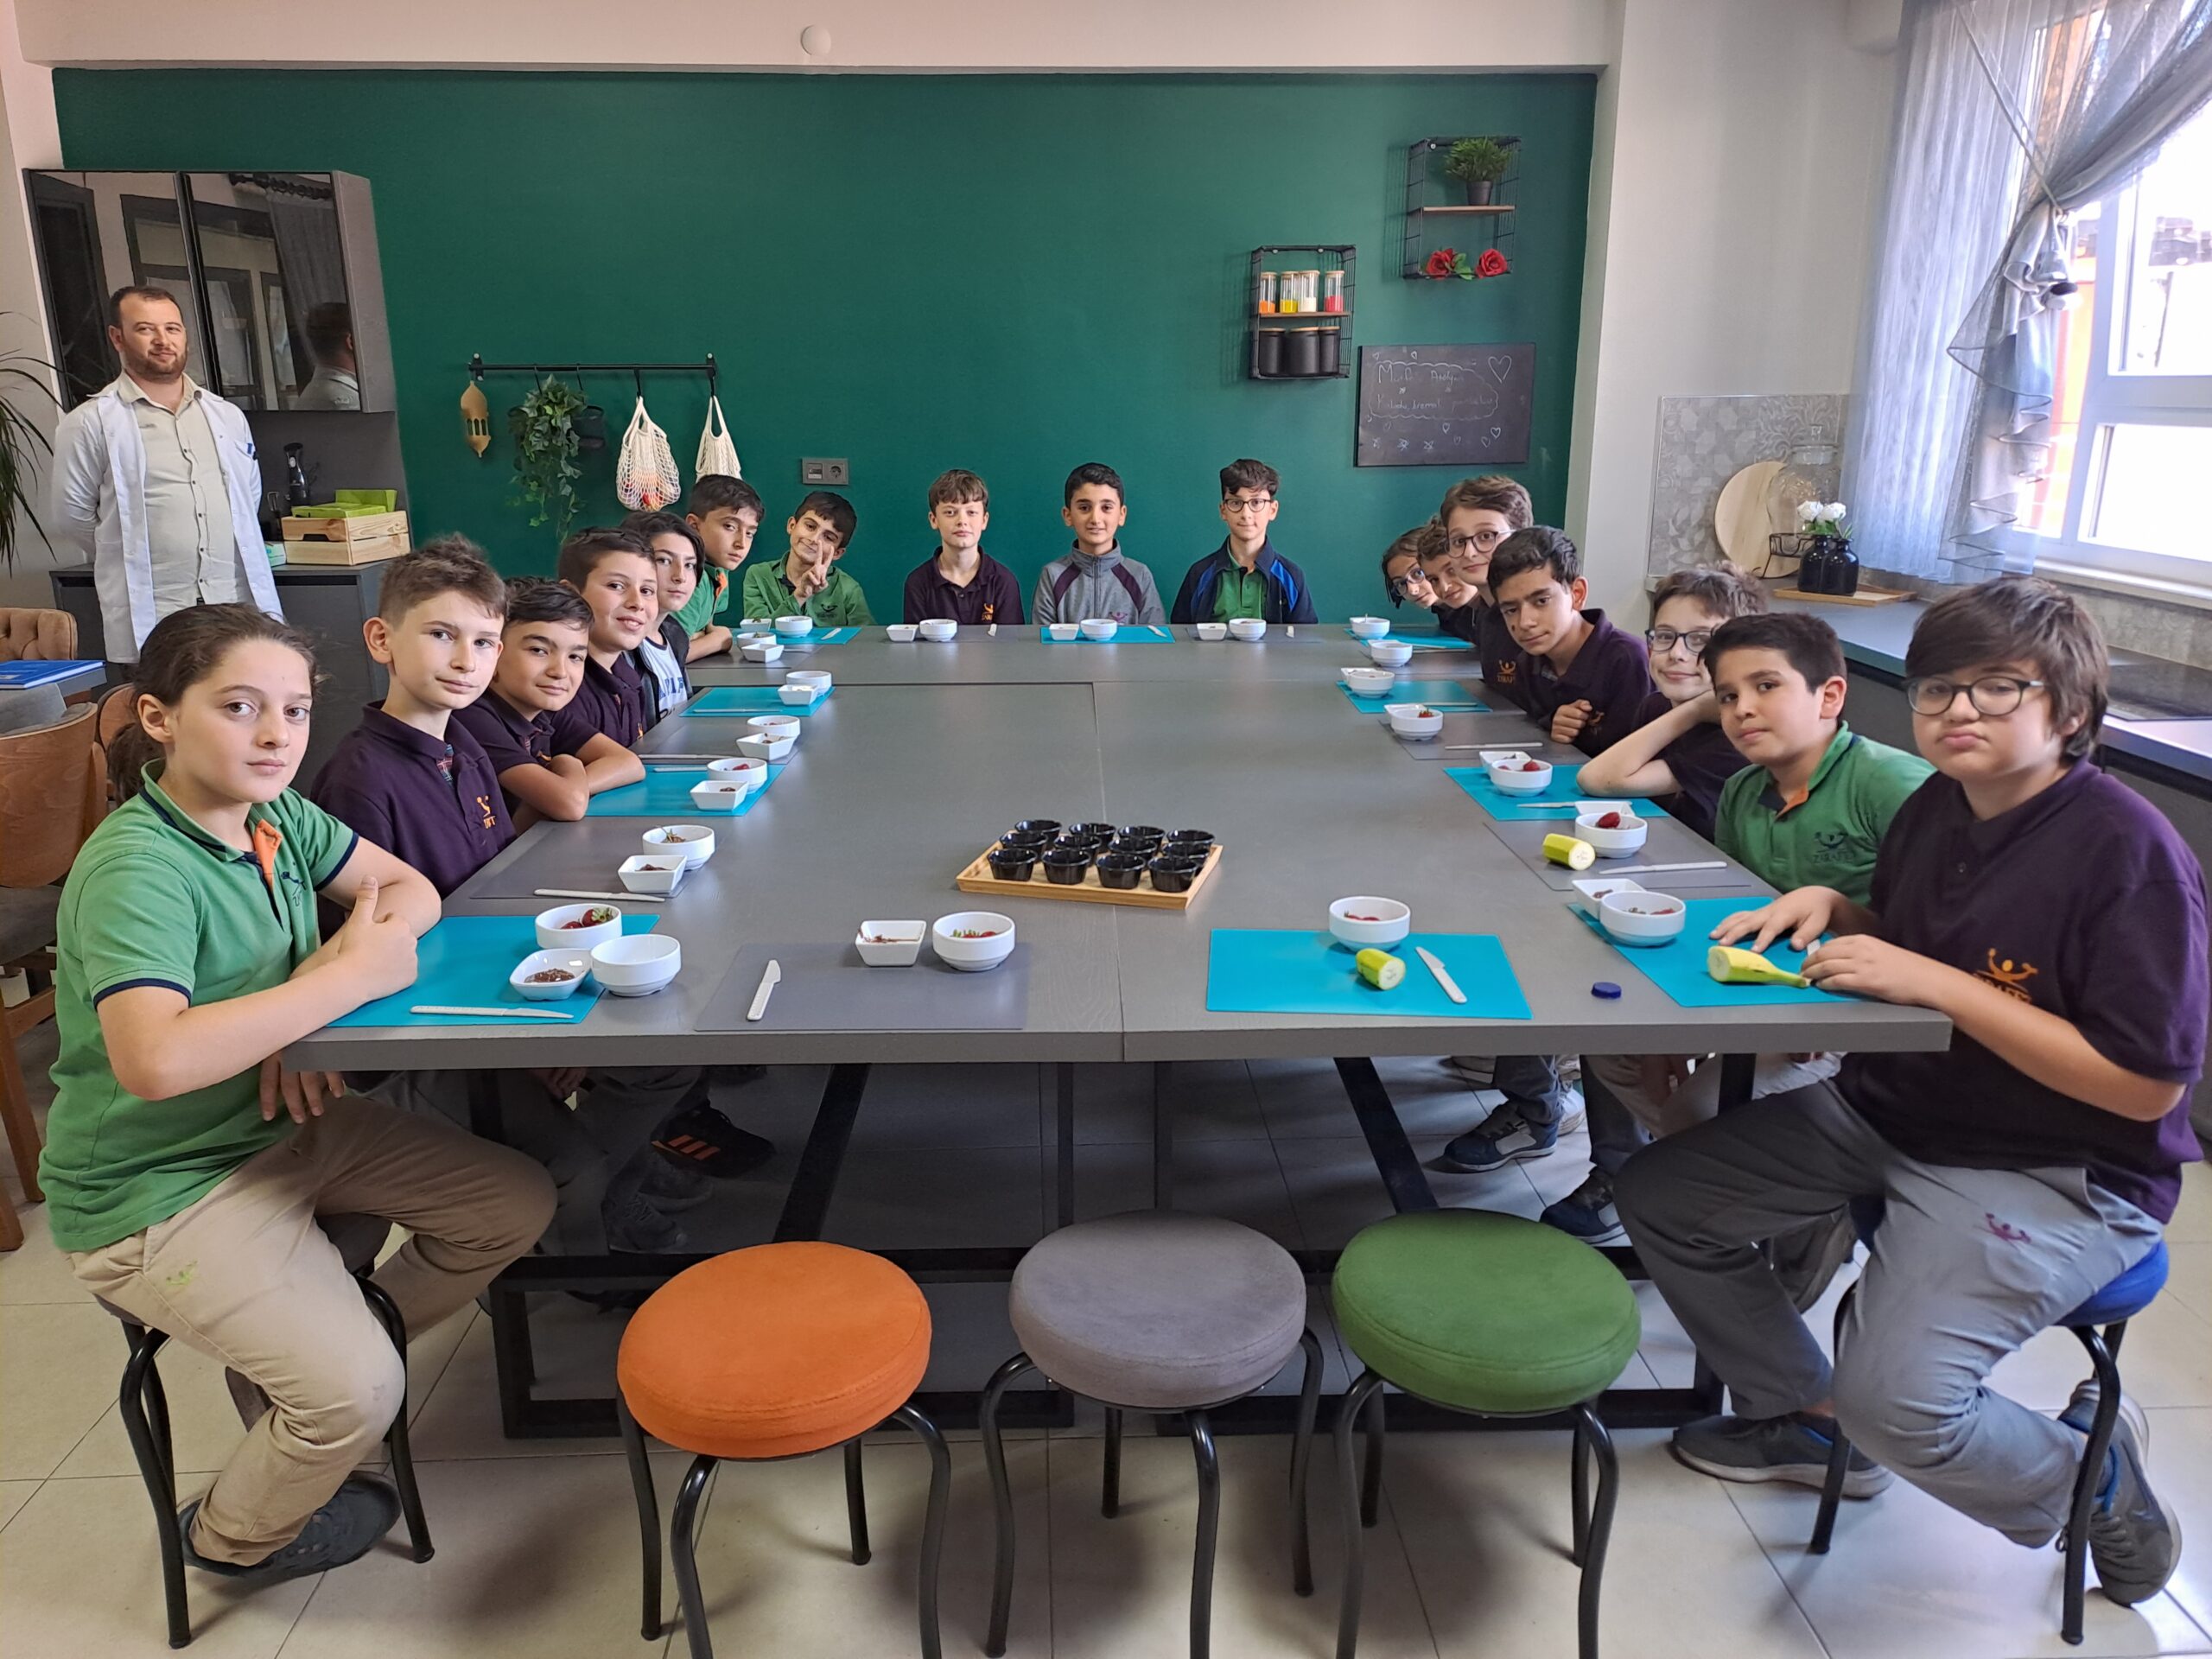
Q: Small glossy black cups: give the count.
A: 12